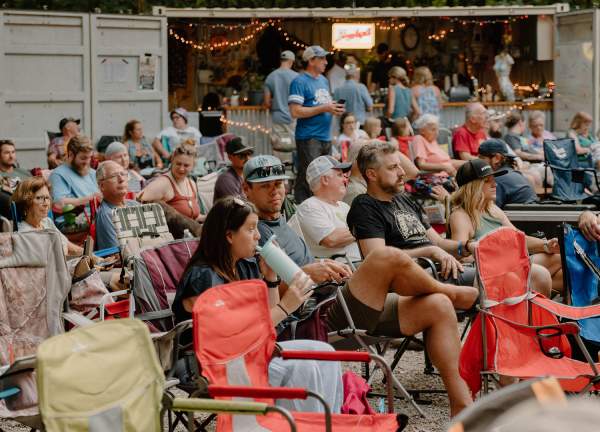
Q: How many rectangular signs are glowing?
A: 1